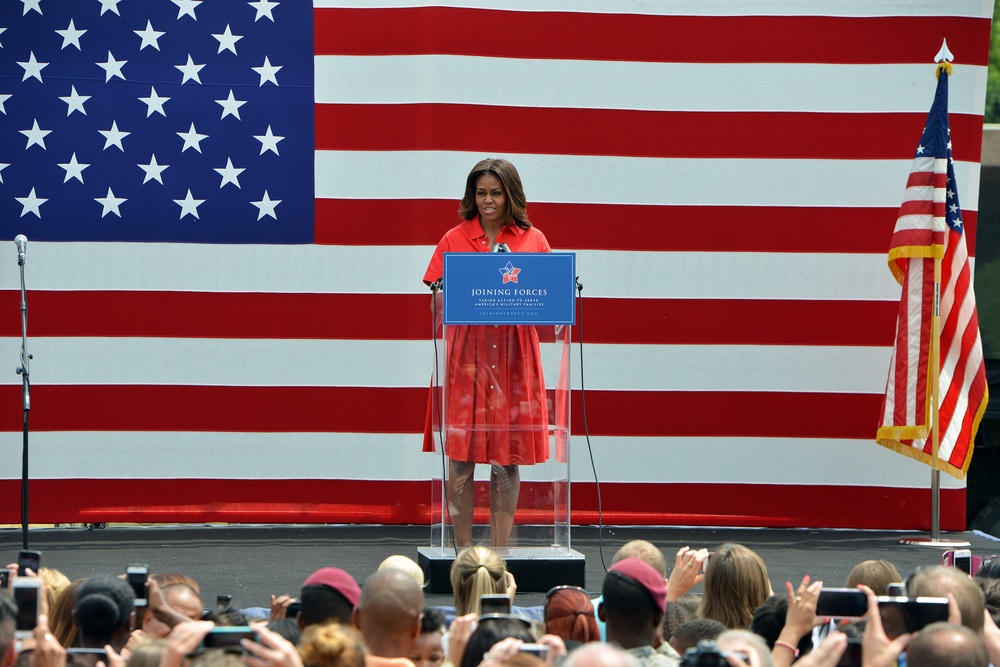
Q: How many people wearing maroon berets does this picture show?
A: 2